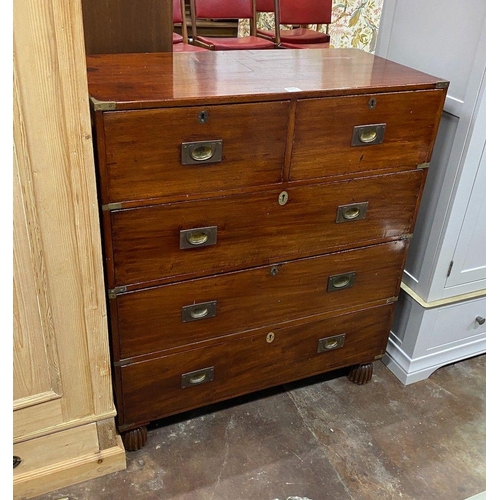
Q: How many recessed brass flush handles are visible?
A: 8